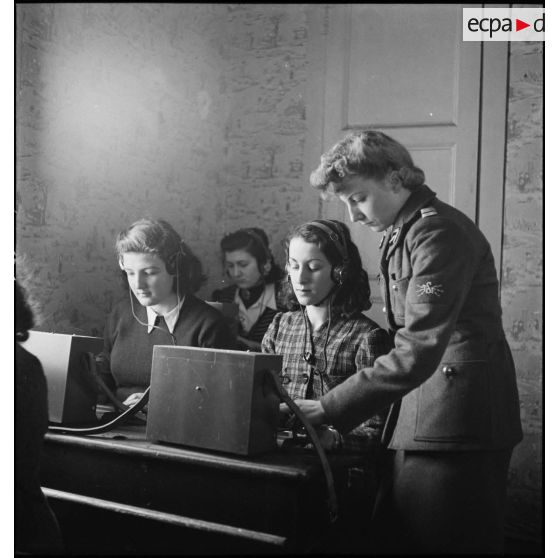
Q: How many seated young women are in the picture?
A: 3